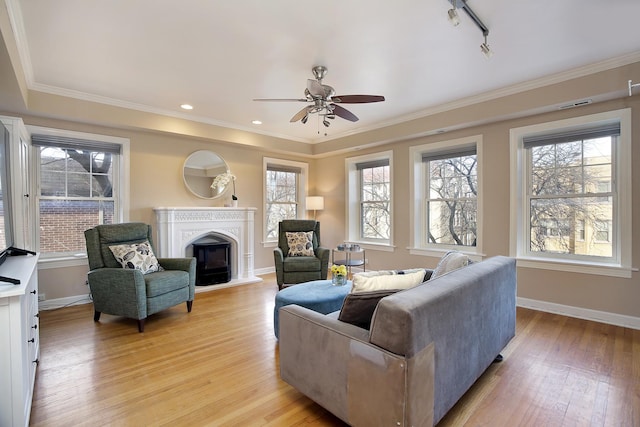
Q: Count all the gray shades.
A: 5